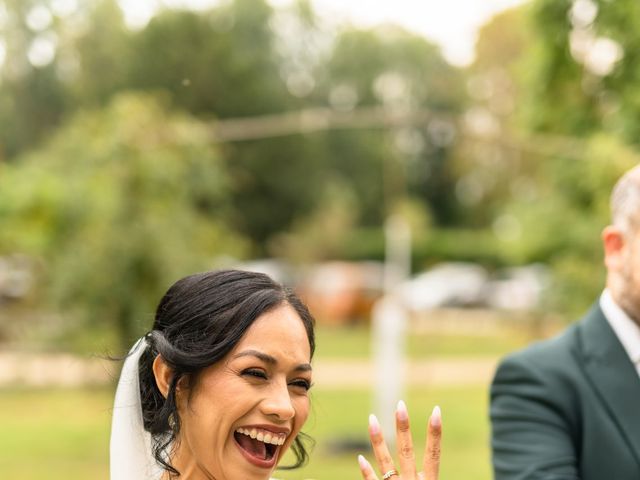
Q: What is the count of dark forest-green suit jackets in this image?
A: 1